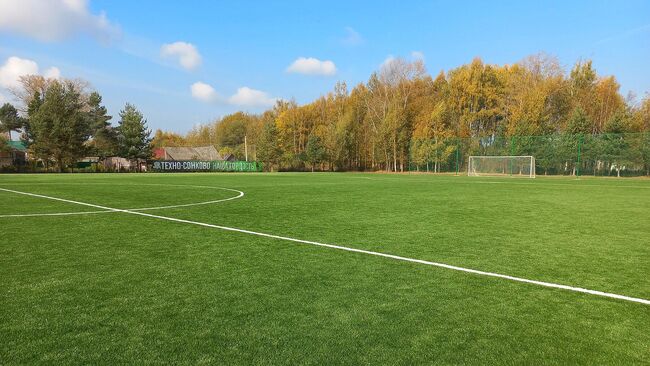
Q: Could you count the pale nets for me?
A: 1